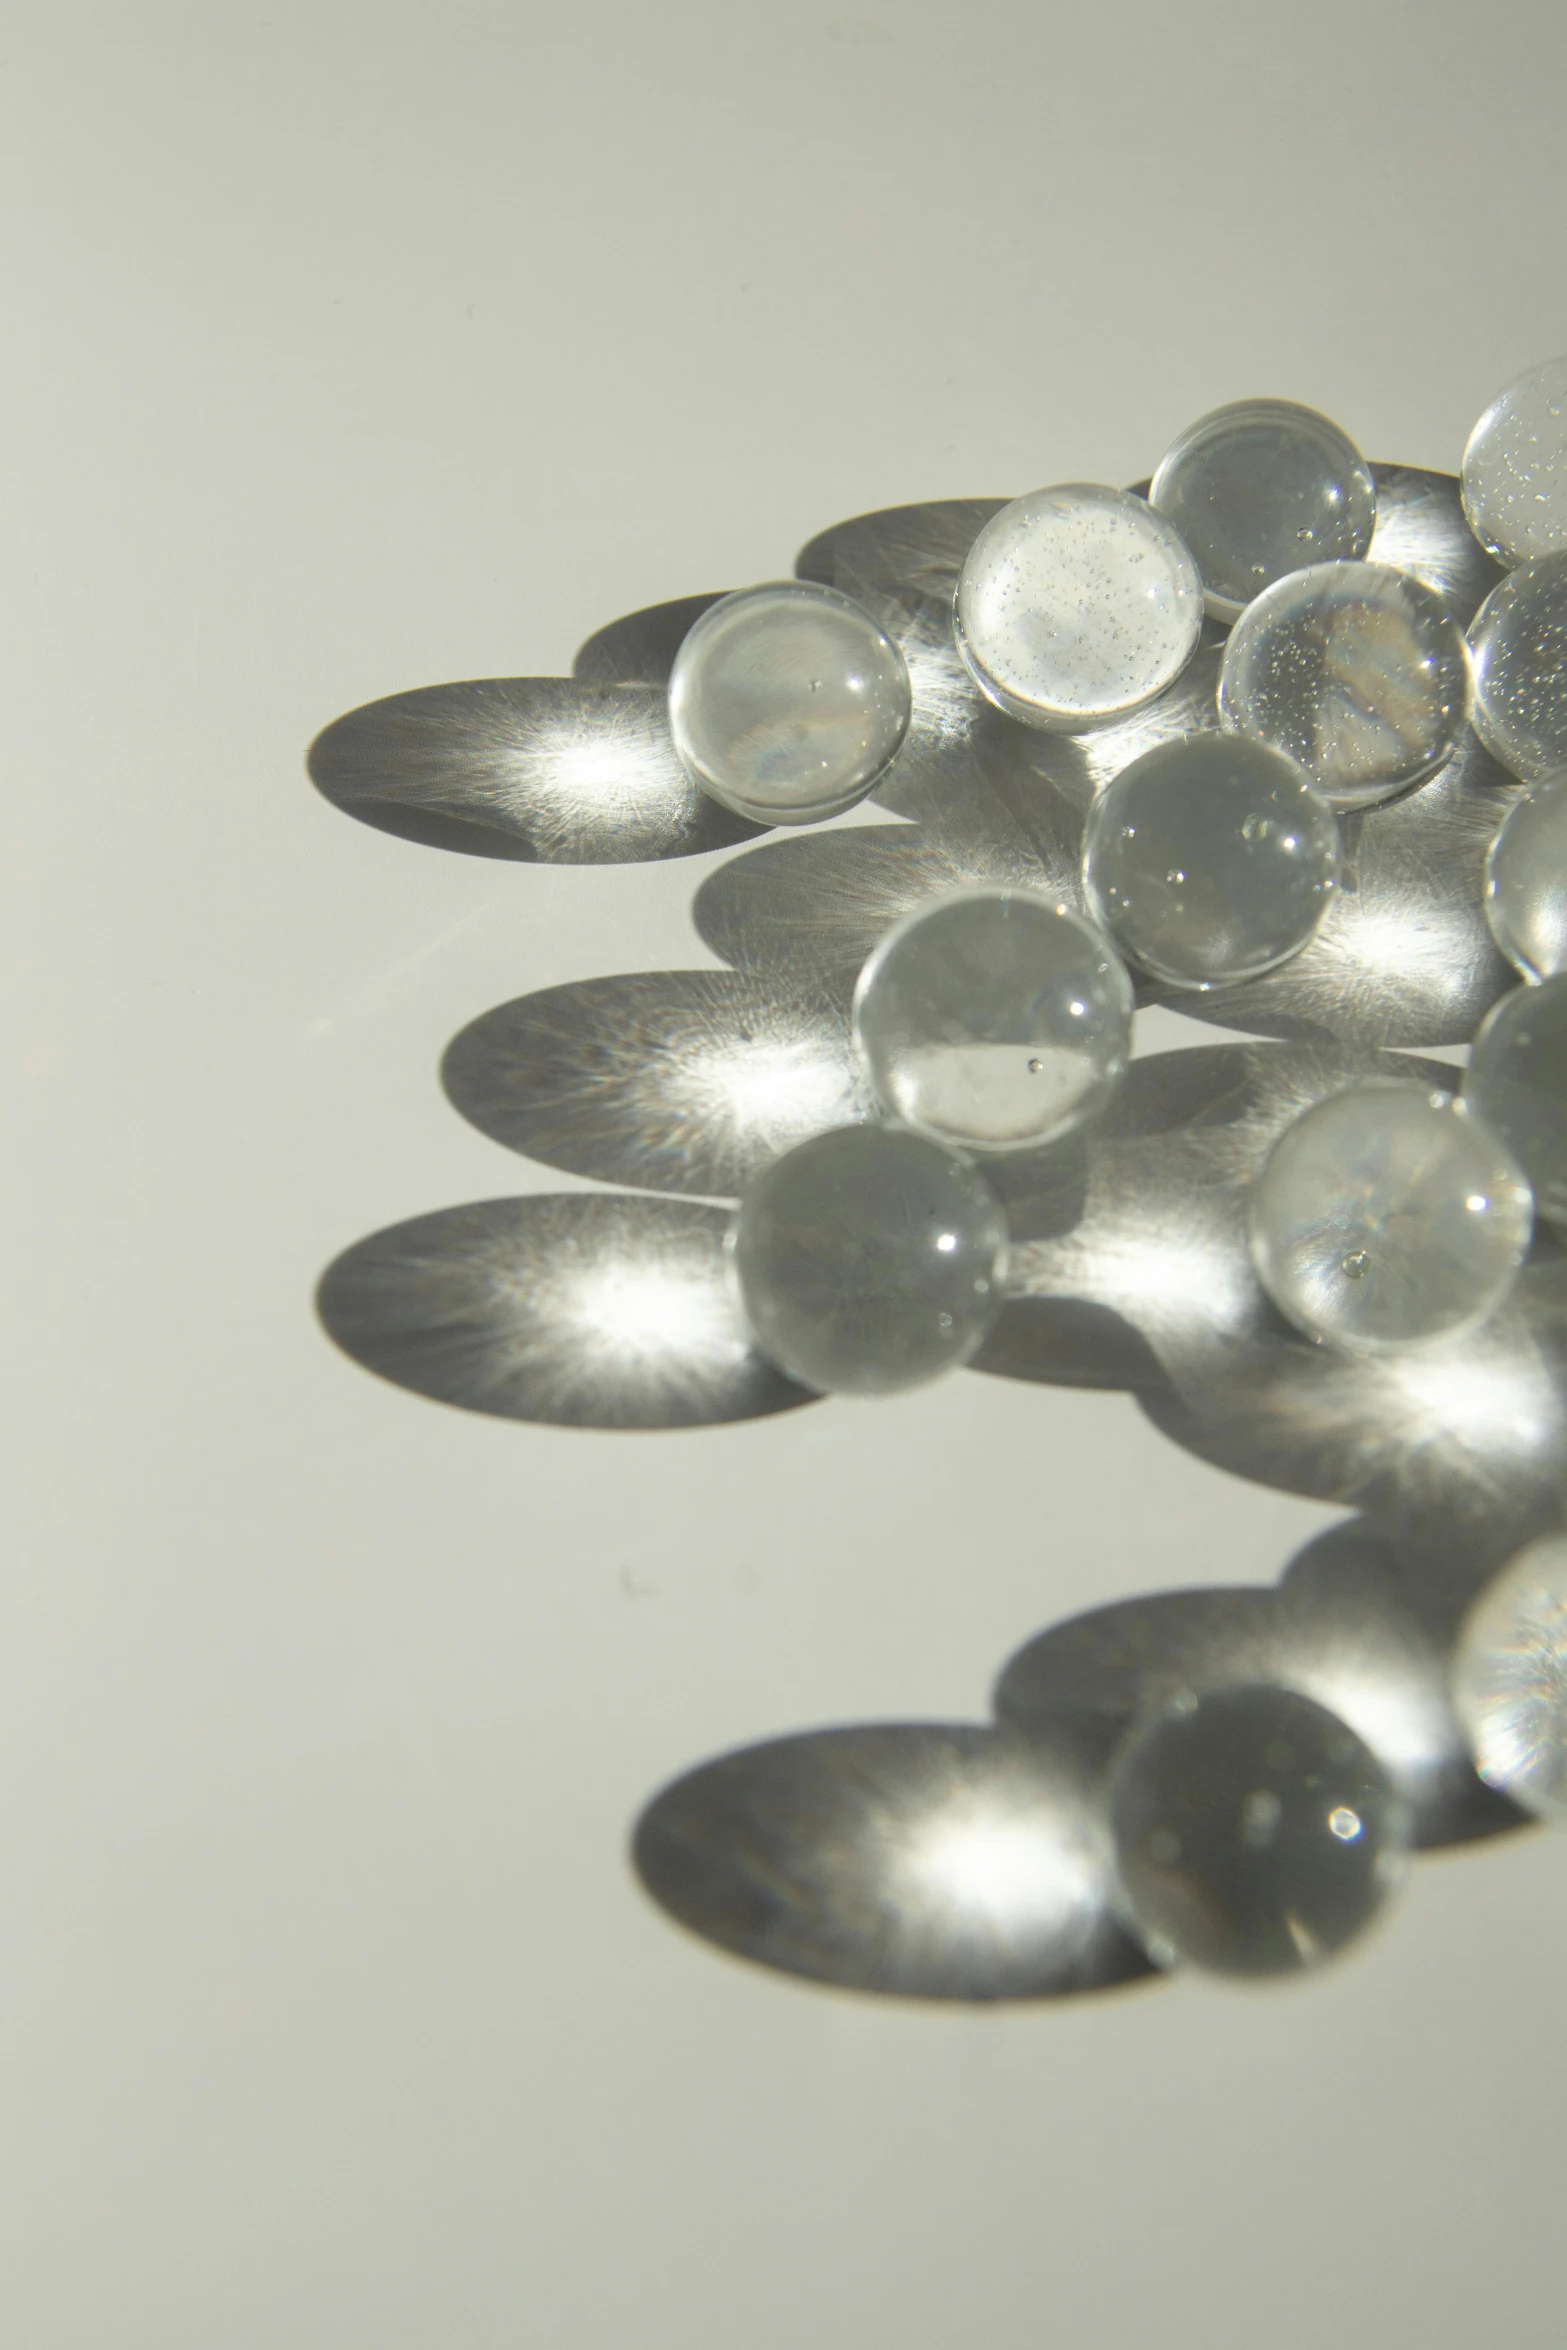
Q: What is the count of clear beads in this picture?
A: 14